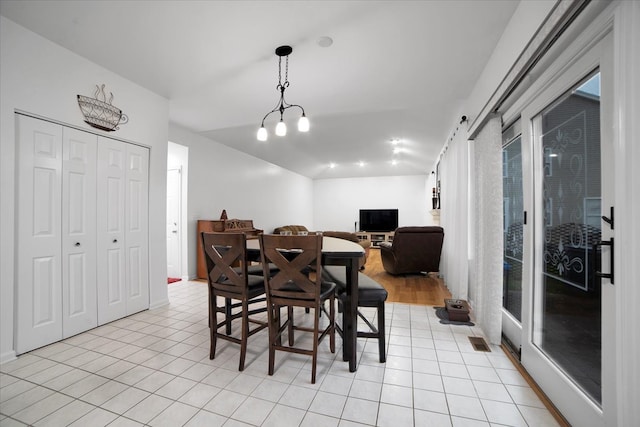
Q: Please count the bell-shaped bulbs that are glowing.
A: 3